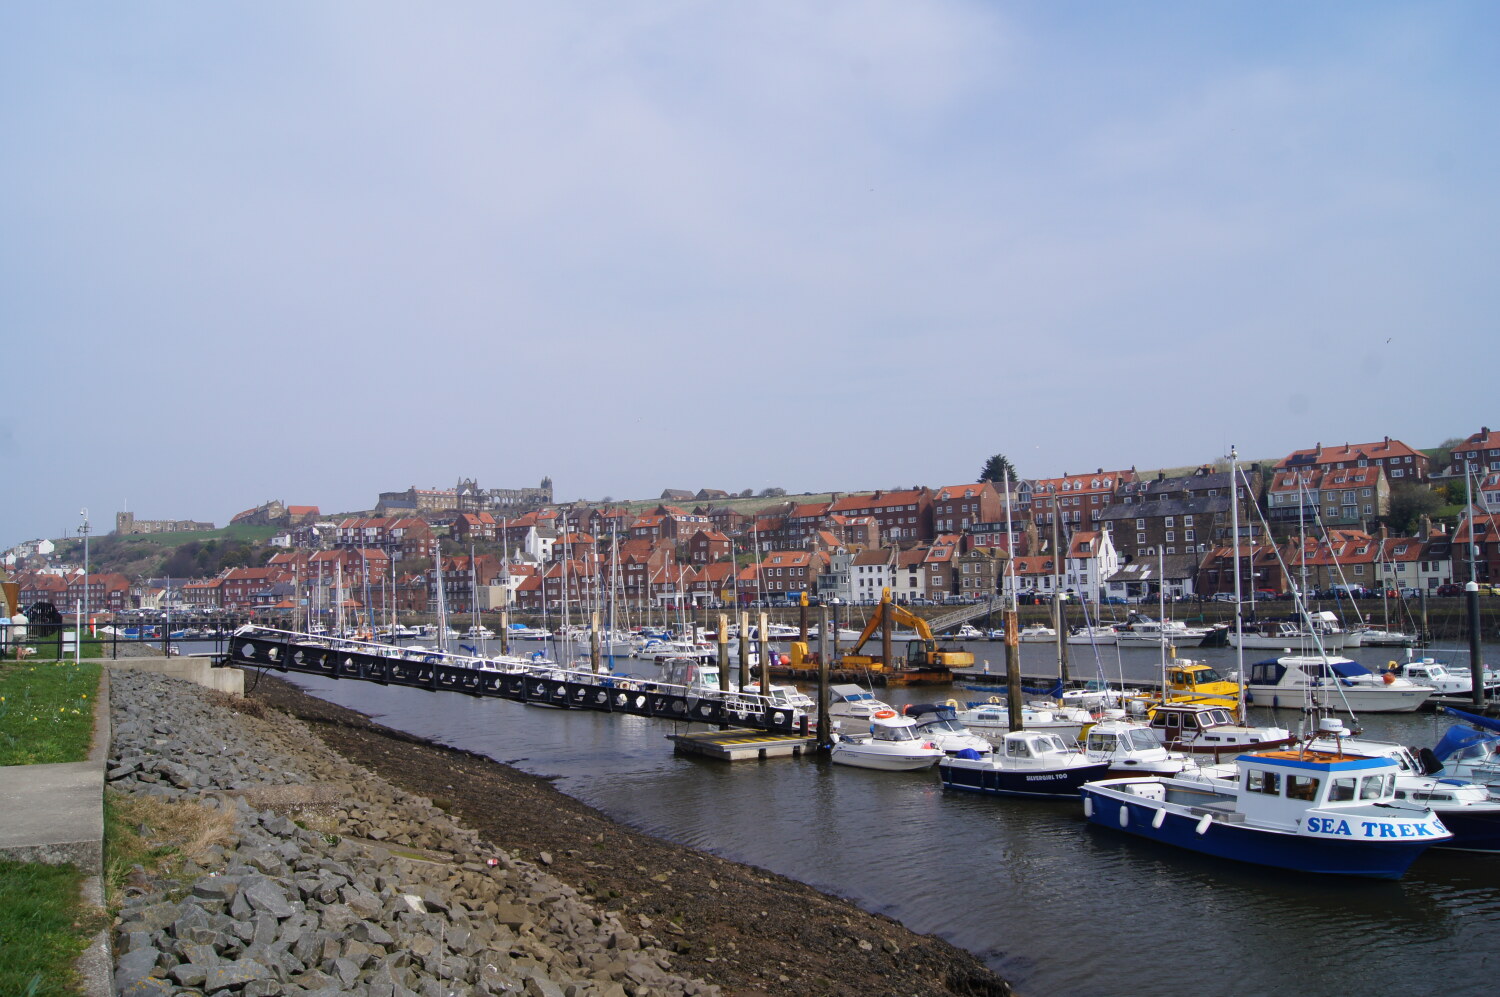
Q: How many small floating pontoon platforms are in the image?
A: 1